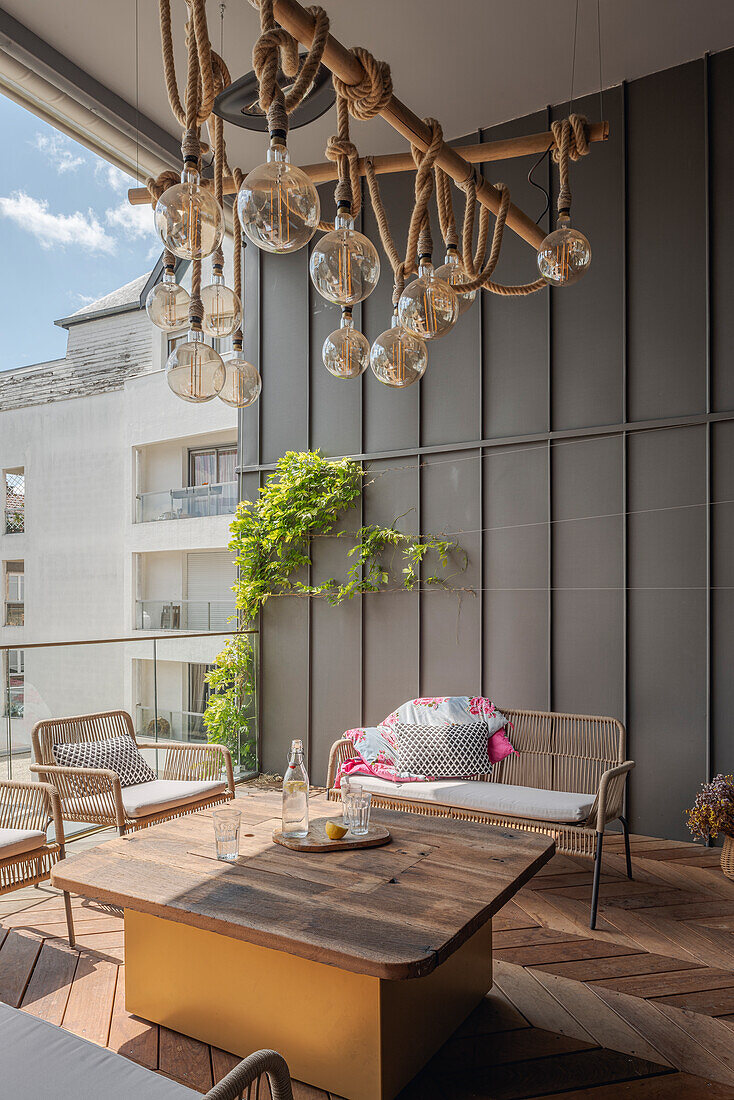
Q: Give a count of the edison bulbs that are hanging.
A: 12